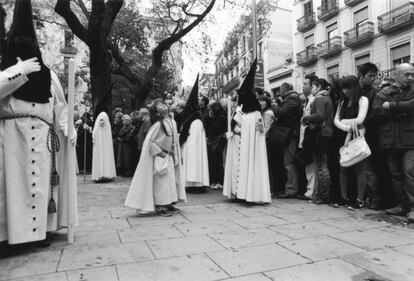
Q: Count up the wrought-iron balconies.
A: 7